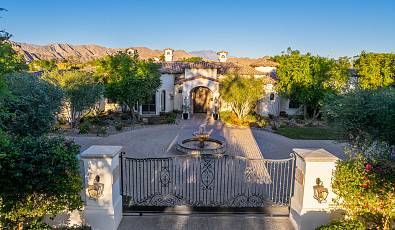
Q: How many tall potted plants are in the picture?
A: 2